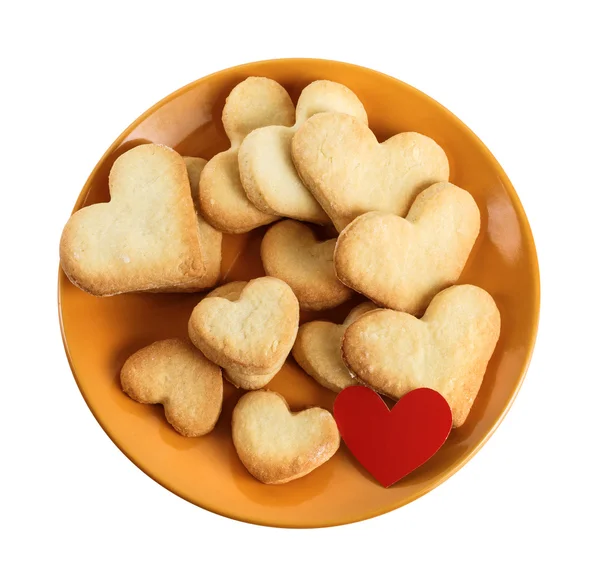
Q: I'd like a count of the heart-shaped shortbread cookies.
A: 13